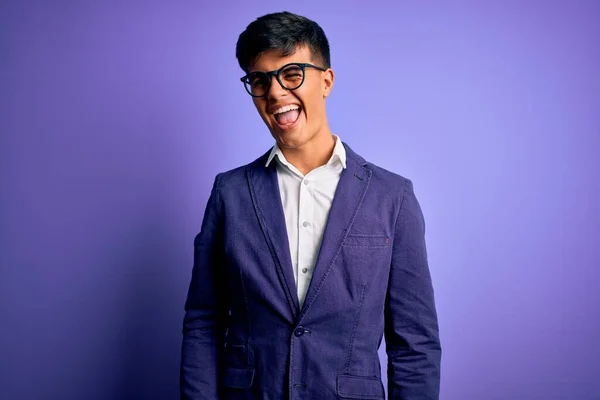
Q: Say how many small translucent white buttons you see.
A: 3